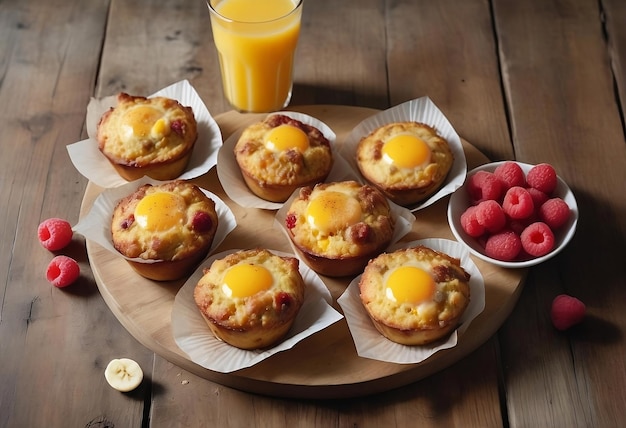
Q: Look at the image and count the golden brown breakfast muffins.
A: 7